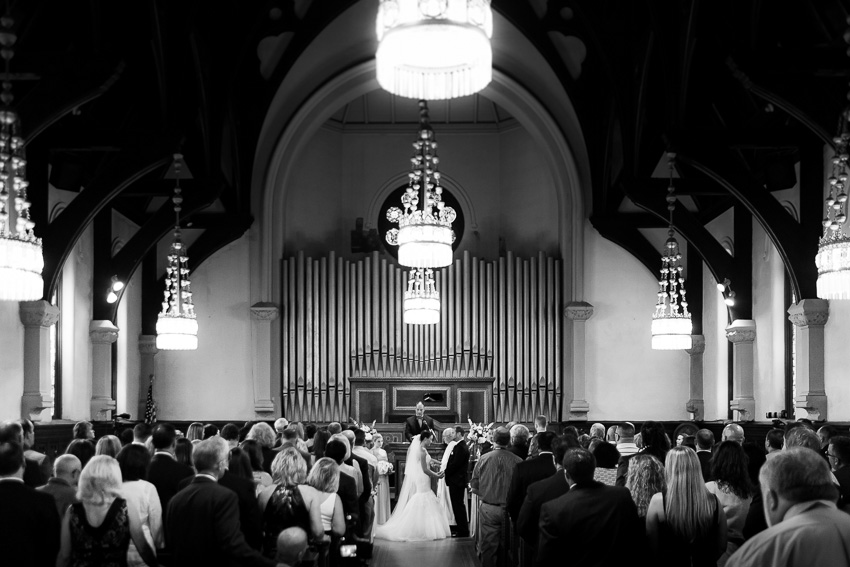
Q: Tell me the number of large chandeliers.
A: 7